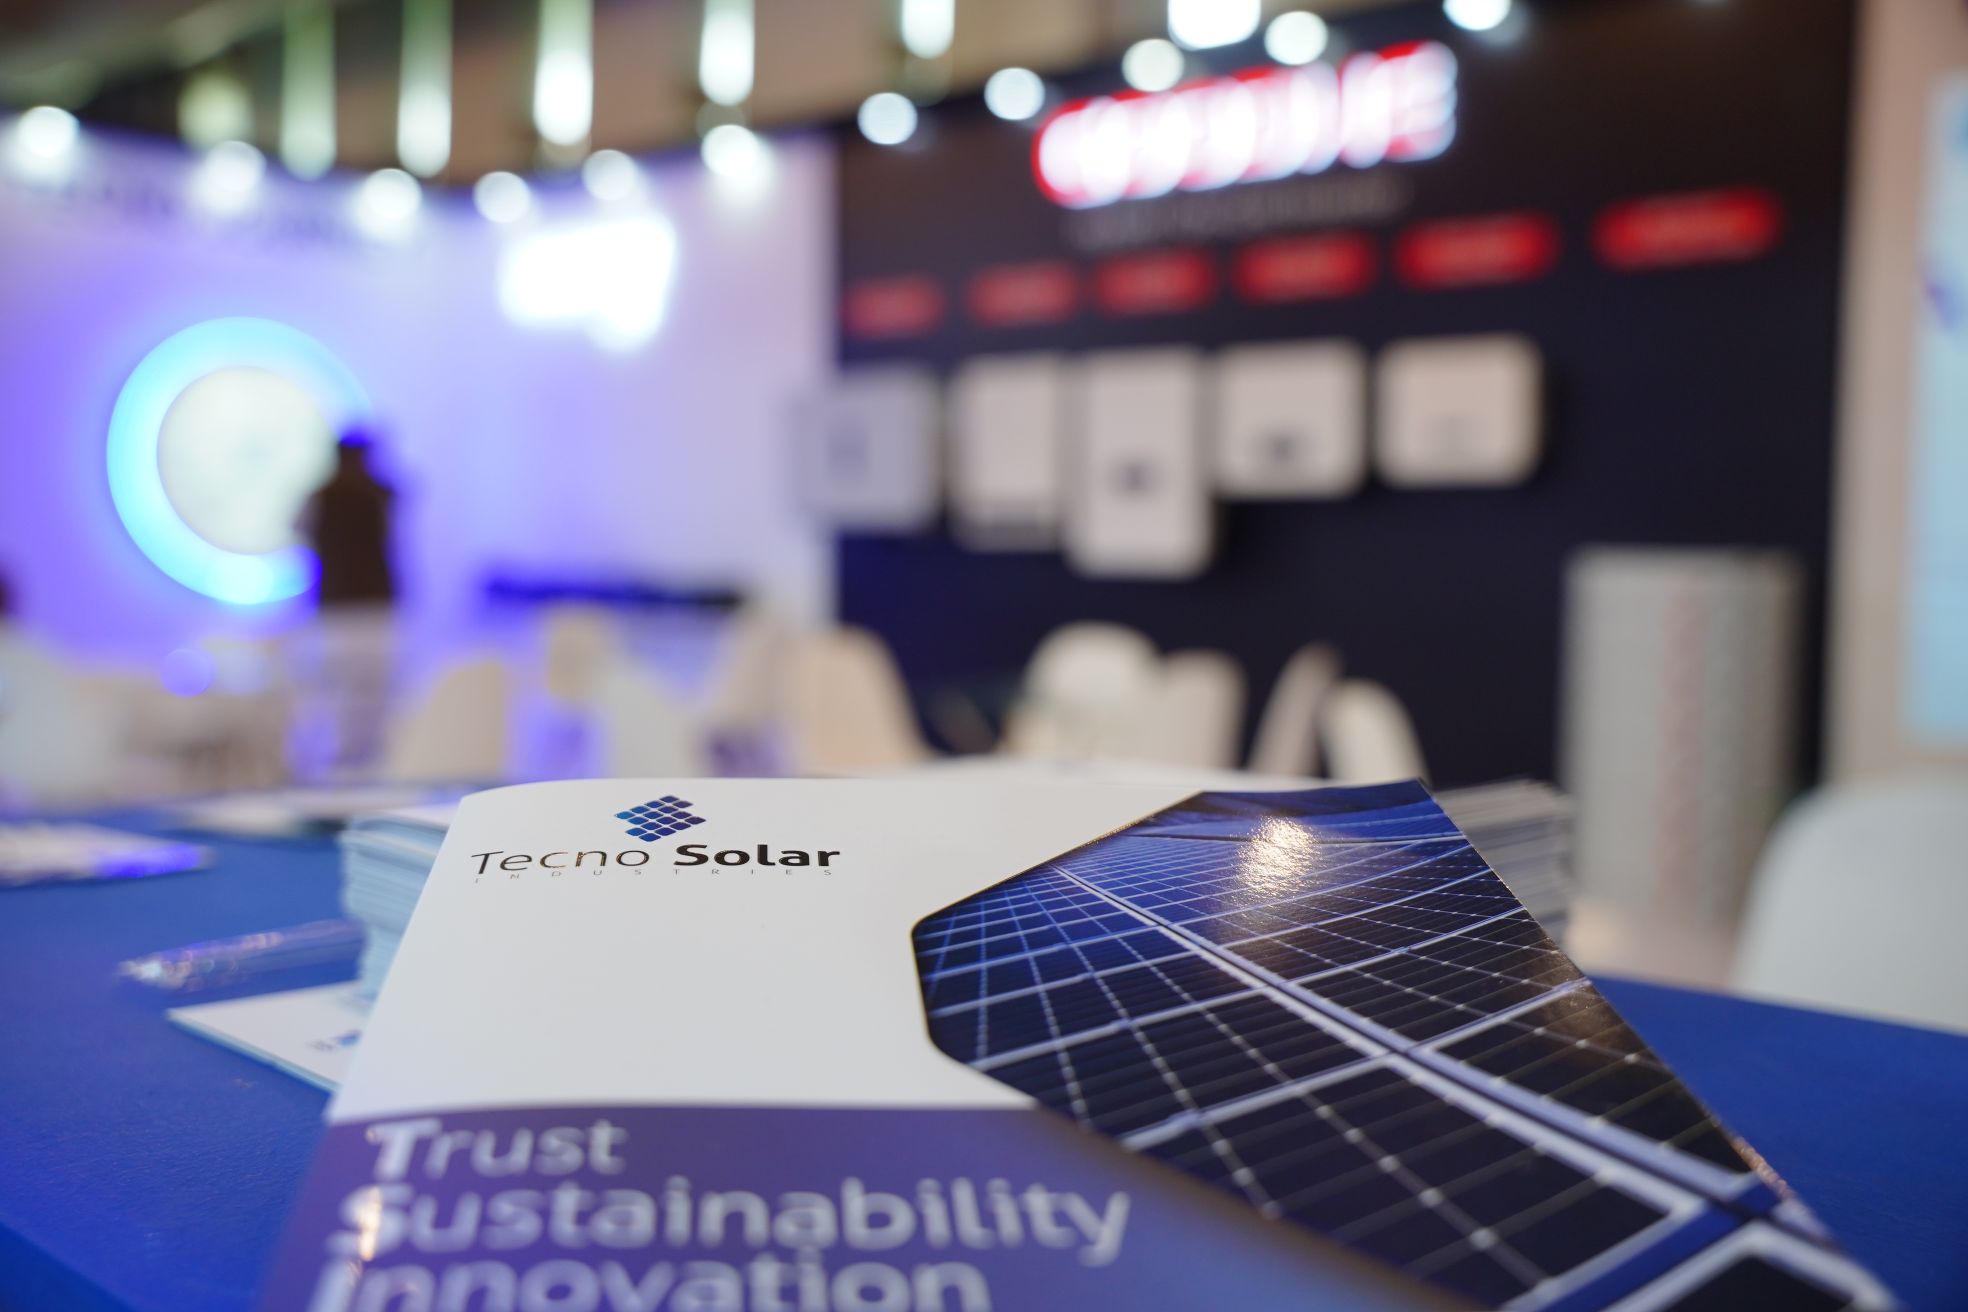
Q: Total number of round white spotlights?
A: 11